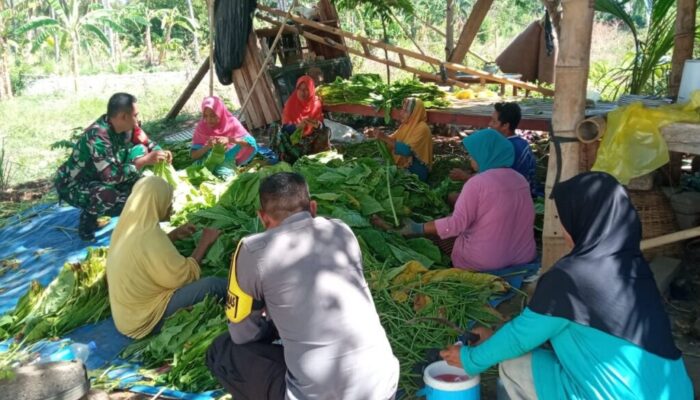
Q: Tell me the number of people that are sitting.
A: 9